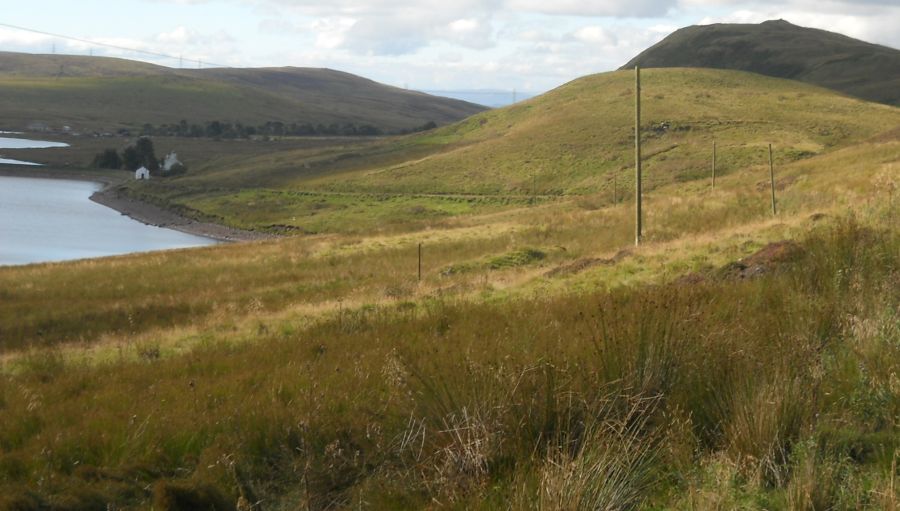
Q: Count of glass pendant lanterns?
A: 0